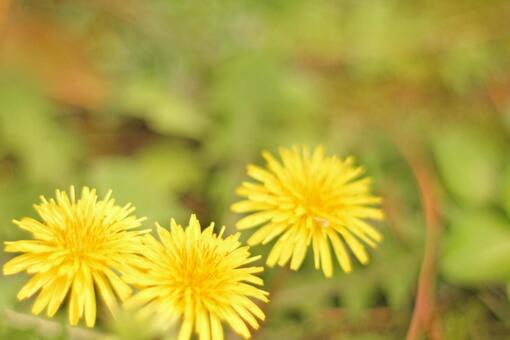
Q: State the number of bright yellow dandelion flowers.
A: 3